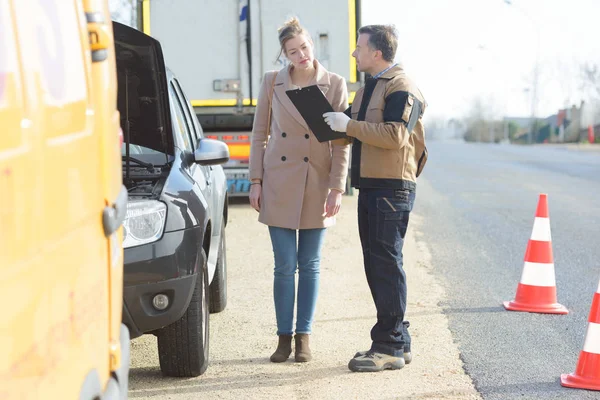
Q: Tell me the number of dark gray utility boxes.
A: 0